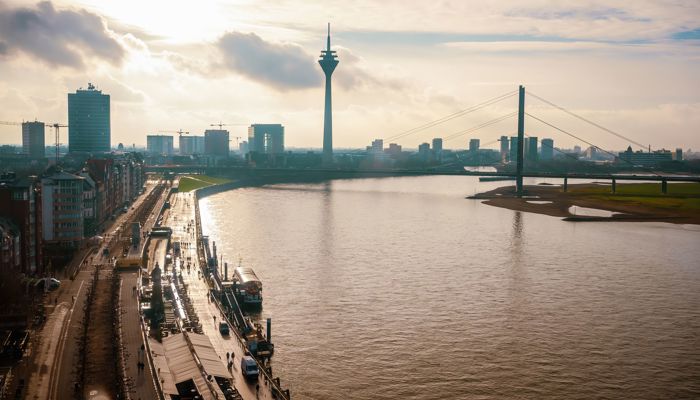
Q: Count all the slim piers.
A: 3